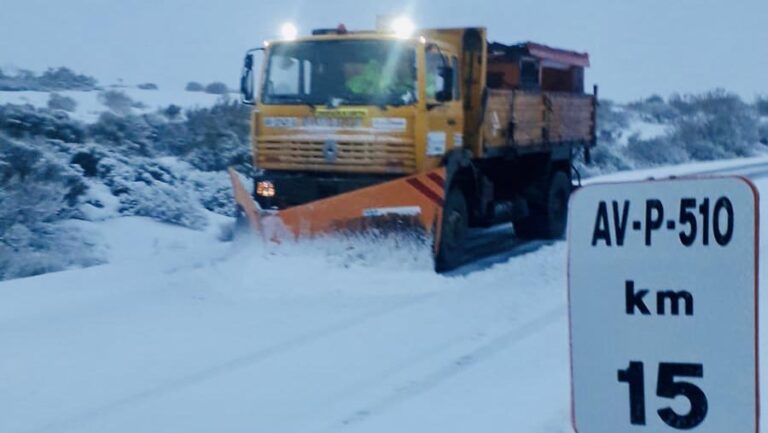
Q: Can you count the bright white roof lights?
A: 2